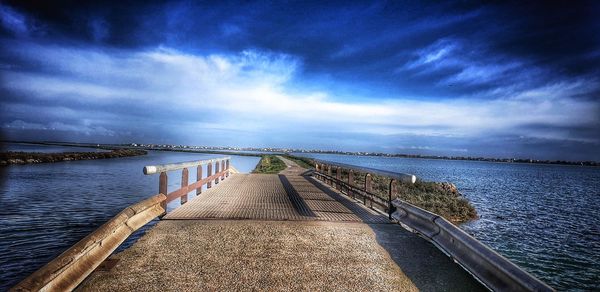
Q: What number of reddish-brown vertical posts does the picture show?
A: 14